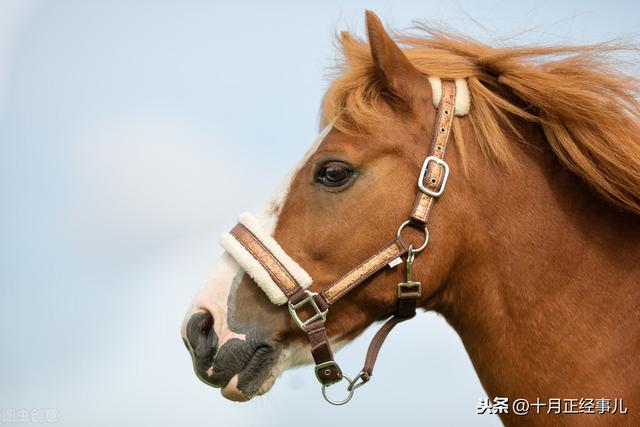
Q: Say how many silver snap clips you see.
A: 1